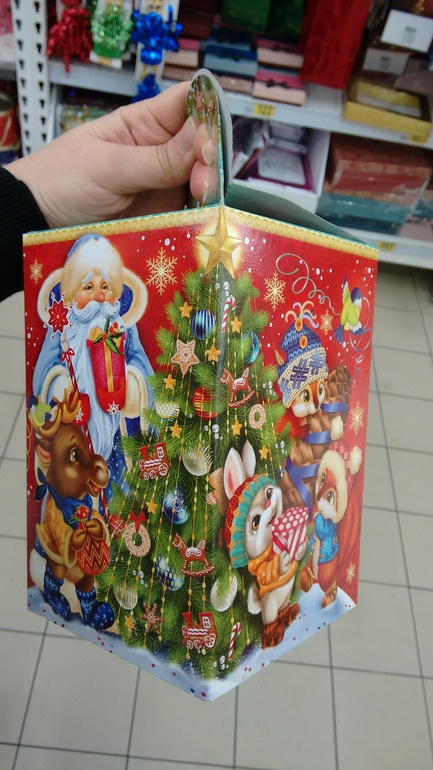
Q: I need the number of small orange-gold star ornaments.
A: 9